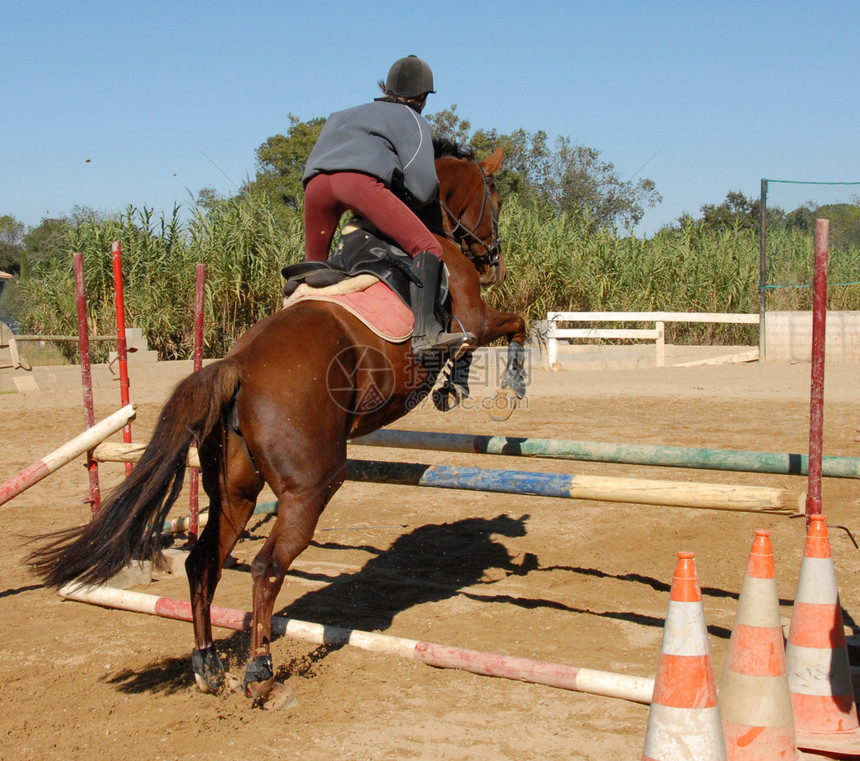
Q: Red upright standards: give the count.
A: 4